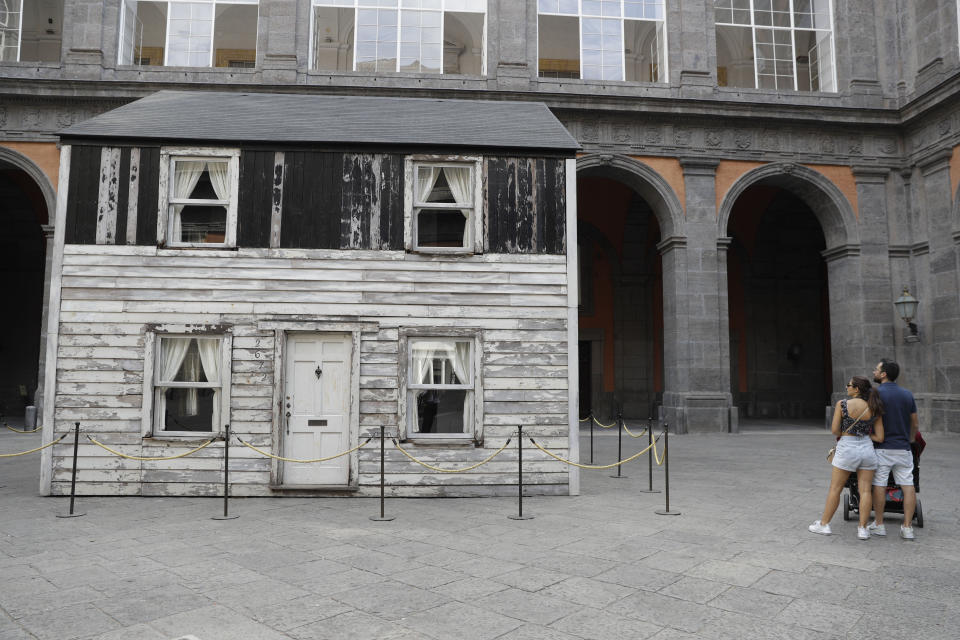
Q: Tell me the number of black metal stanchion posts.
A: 8